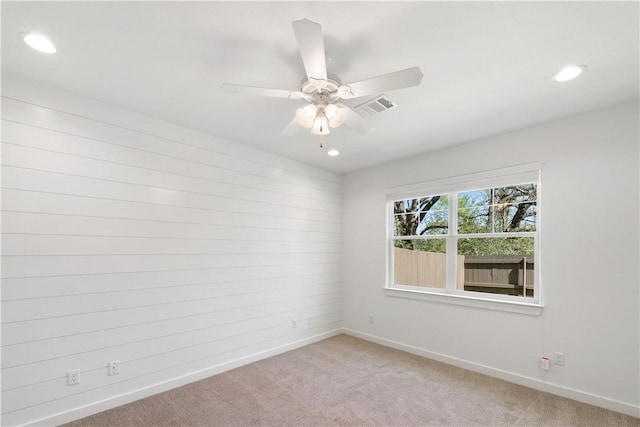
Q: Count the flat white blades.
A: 5